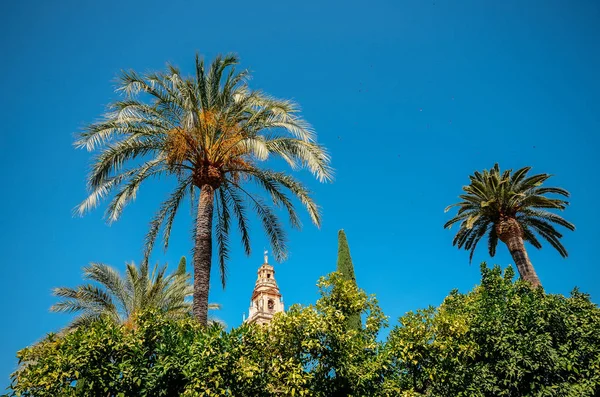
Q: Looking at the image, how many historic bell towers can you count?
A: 1